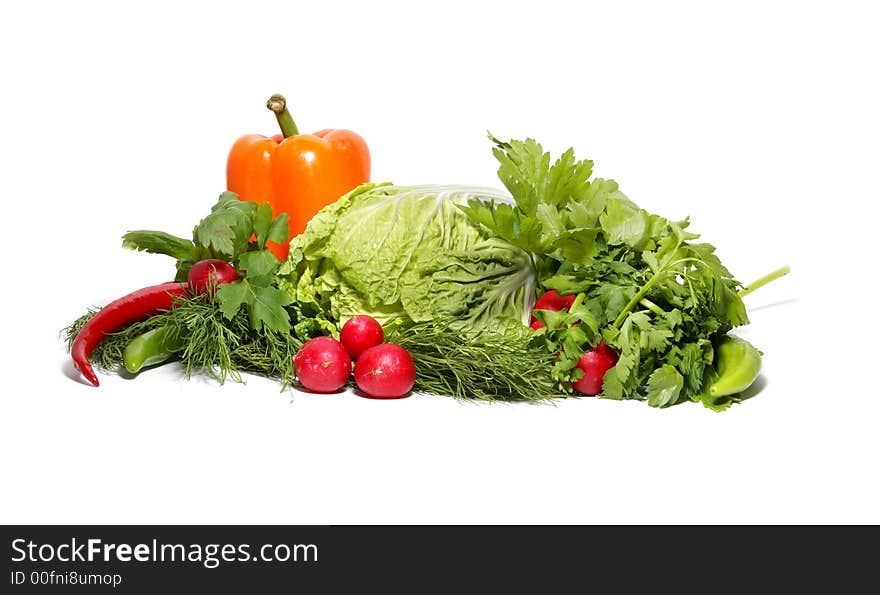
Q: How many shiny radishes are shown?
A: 5